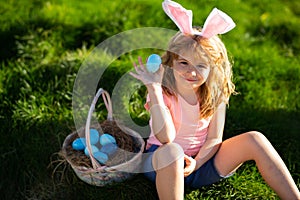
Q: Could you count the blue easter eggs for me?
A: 7